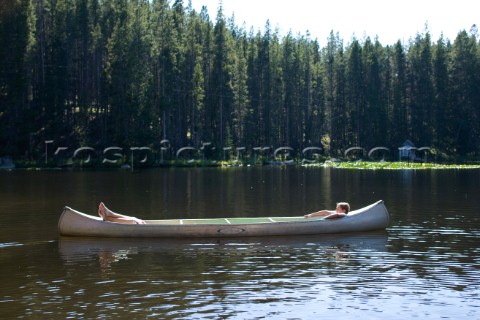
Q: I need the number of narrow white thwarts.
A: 3